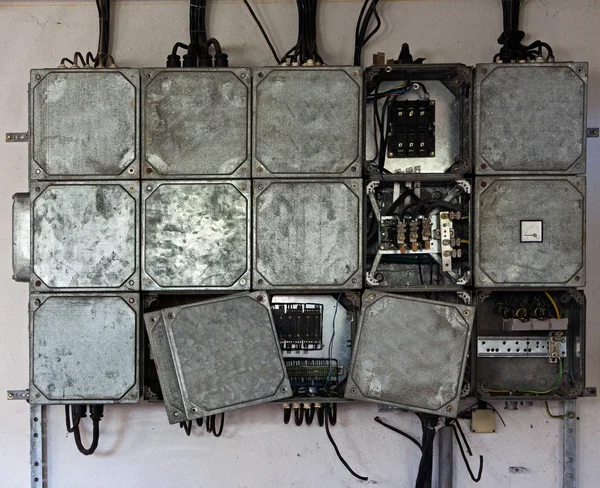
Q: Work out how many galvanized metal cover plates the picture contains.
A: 12